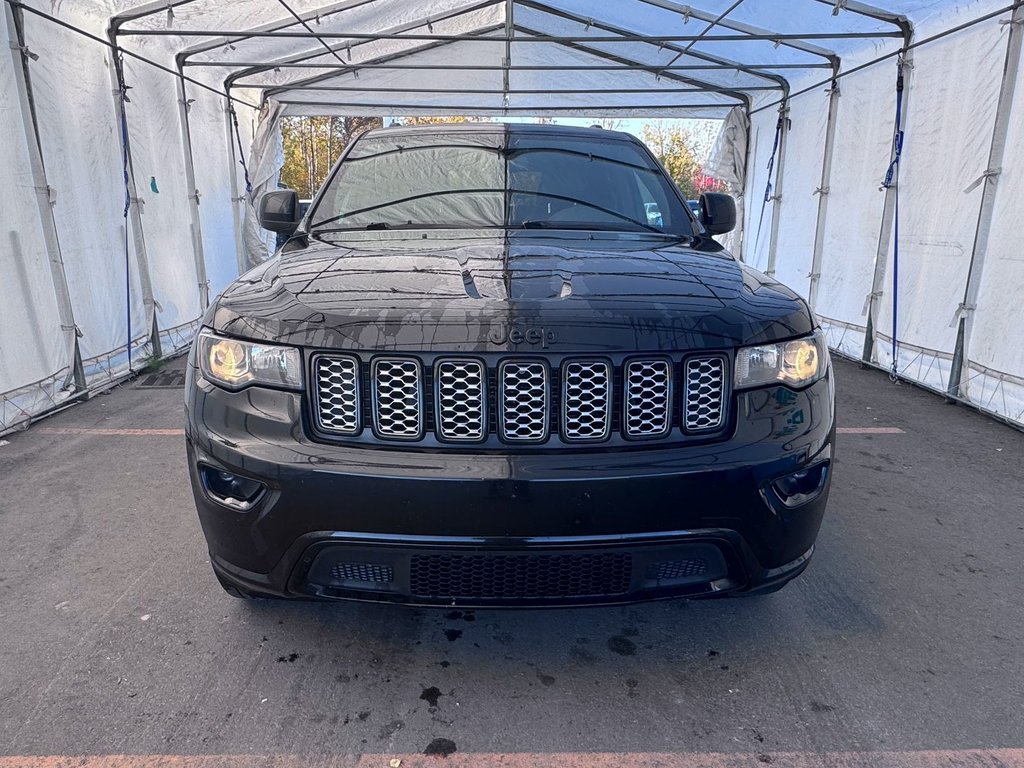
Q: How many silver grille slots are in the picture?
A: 7